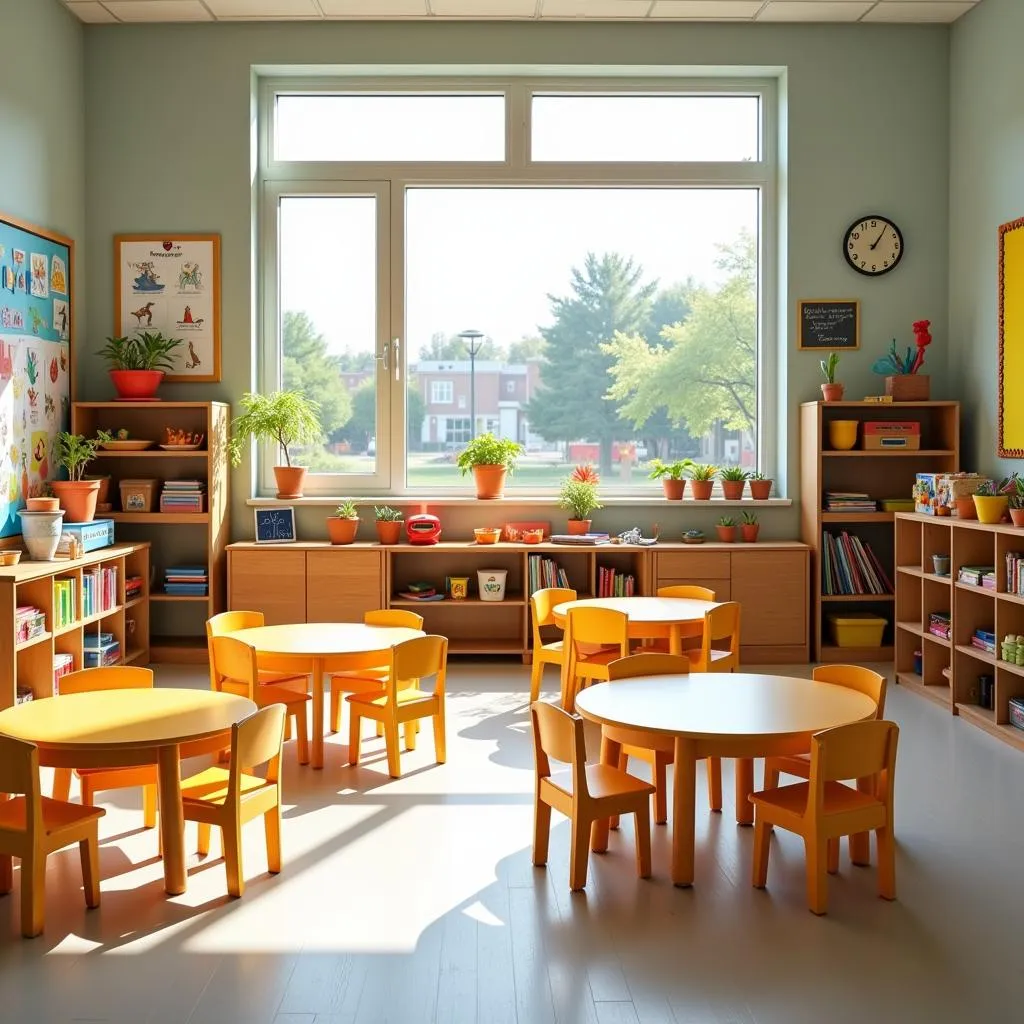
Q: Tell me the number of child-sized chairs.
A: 15